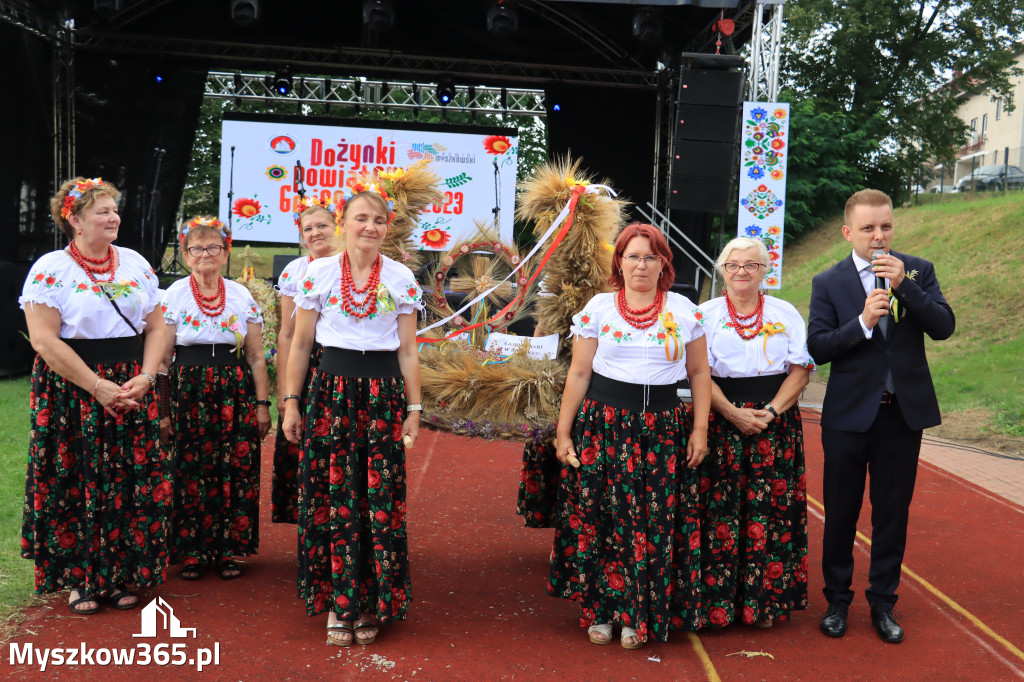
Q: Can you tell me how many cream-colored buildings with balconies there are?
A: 1